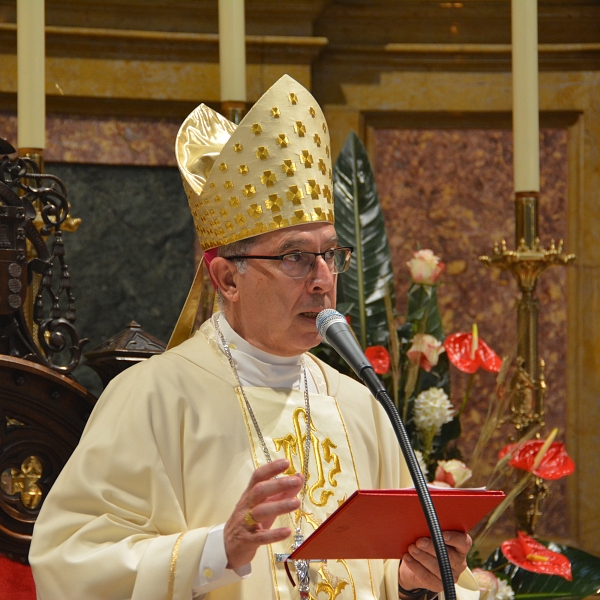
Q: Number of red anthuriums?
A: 4